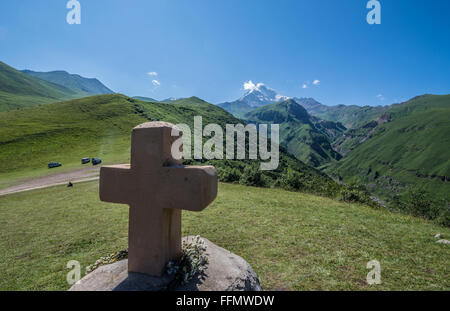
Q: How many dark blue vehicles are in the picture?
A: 3